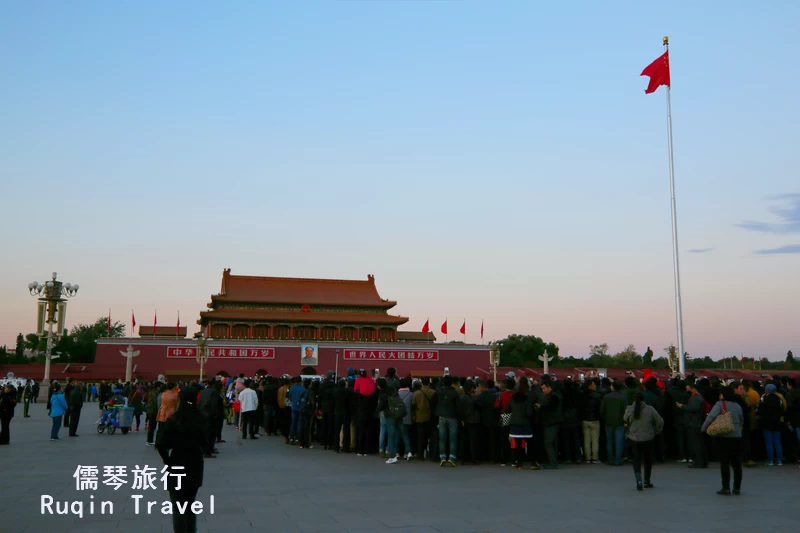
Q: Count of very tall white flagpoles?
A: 1